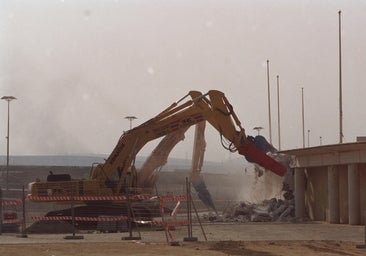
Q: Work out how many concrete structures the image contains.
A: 1